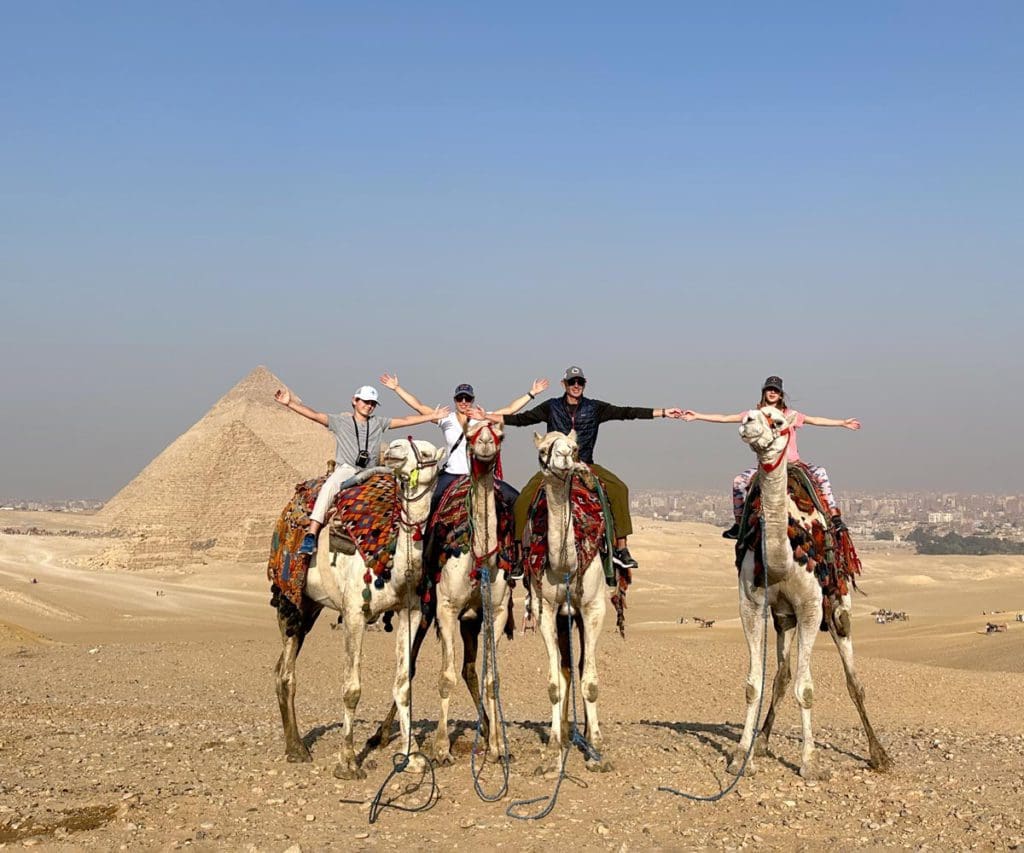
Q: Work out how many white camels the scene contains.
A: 4